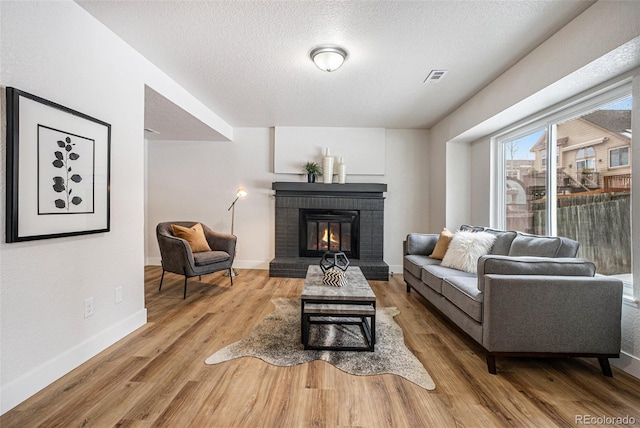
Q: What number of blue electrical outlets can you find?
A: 0